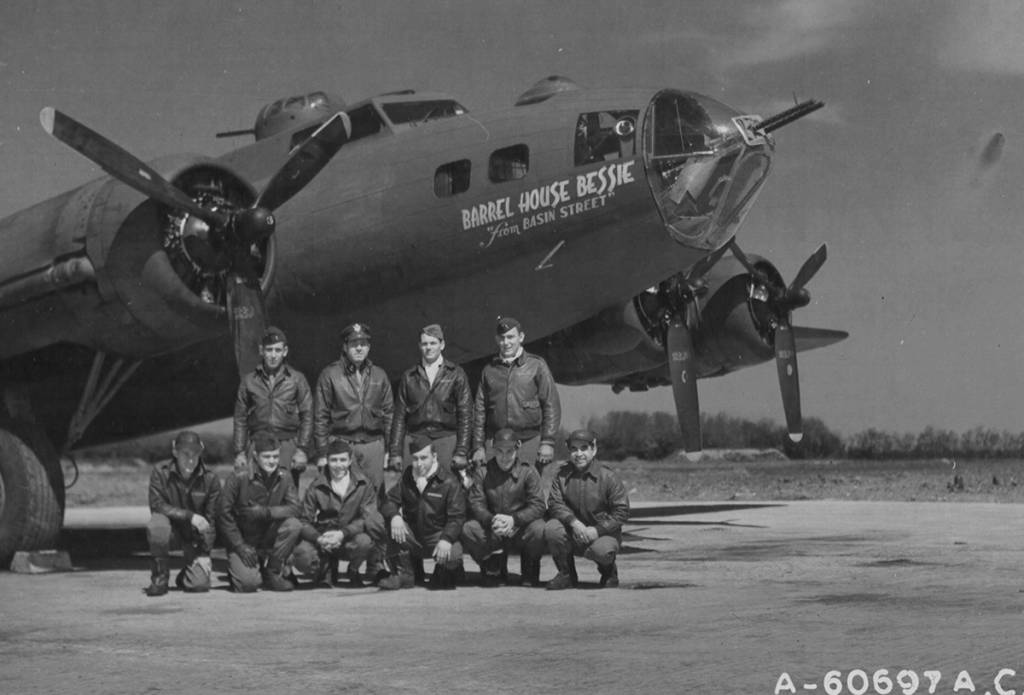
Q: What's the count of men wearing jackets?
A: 10